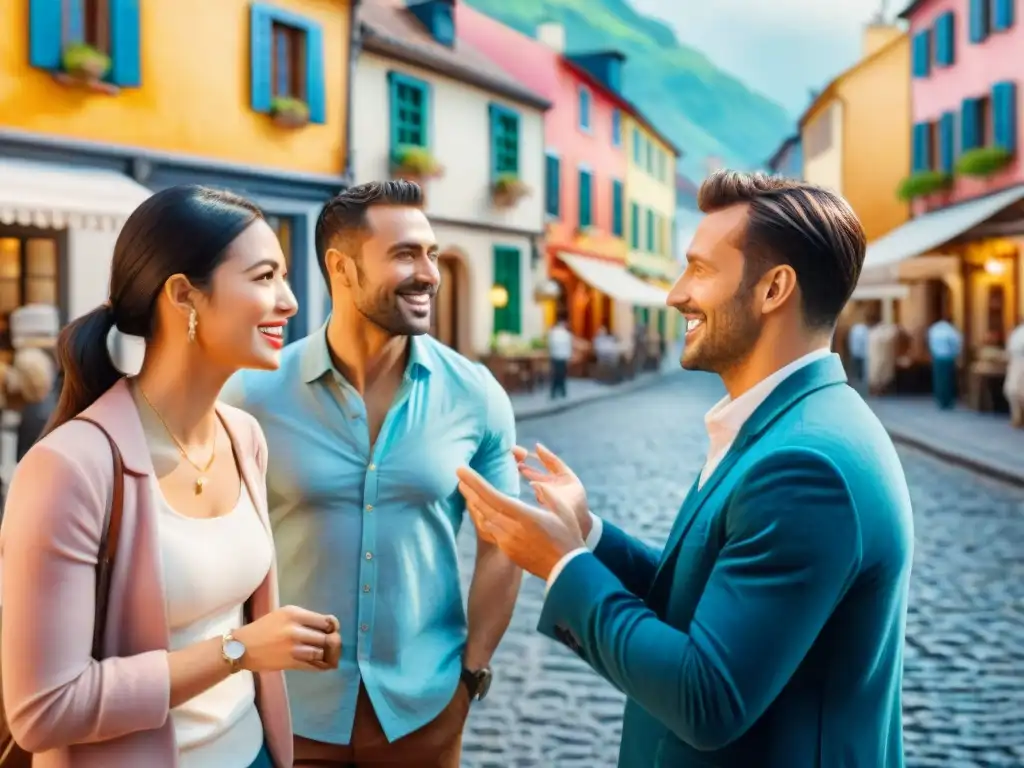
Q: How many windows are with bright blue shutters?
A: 6